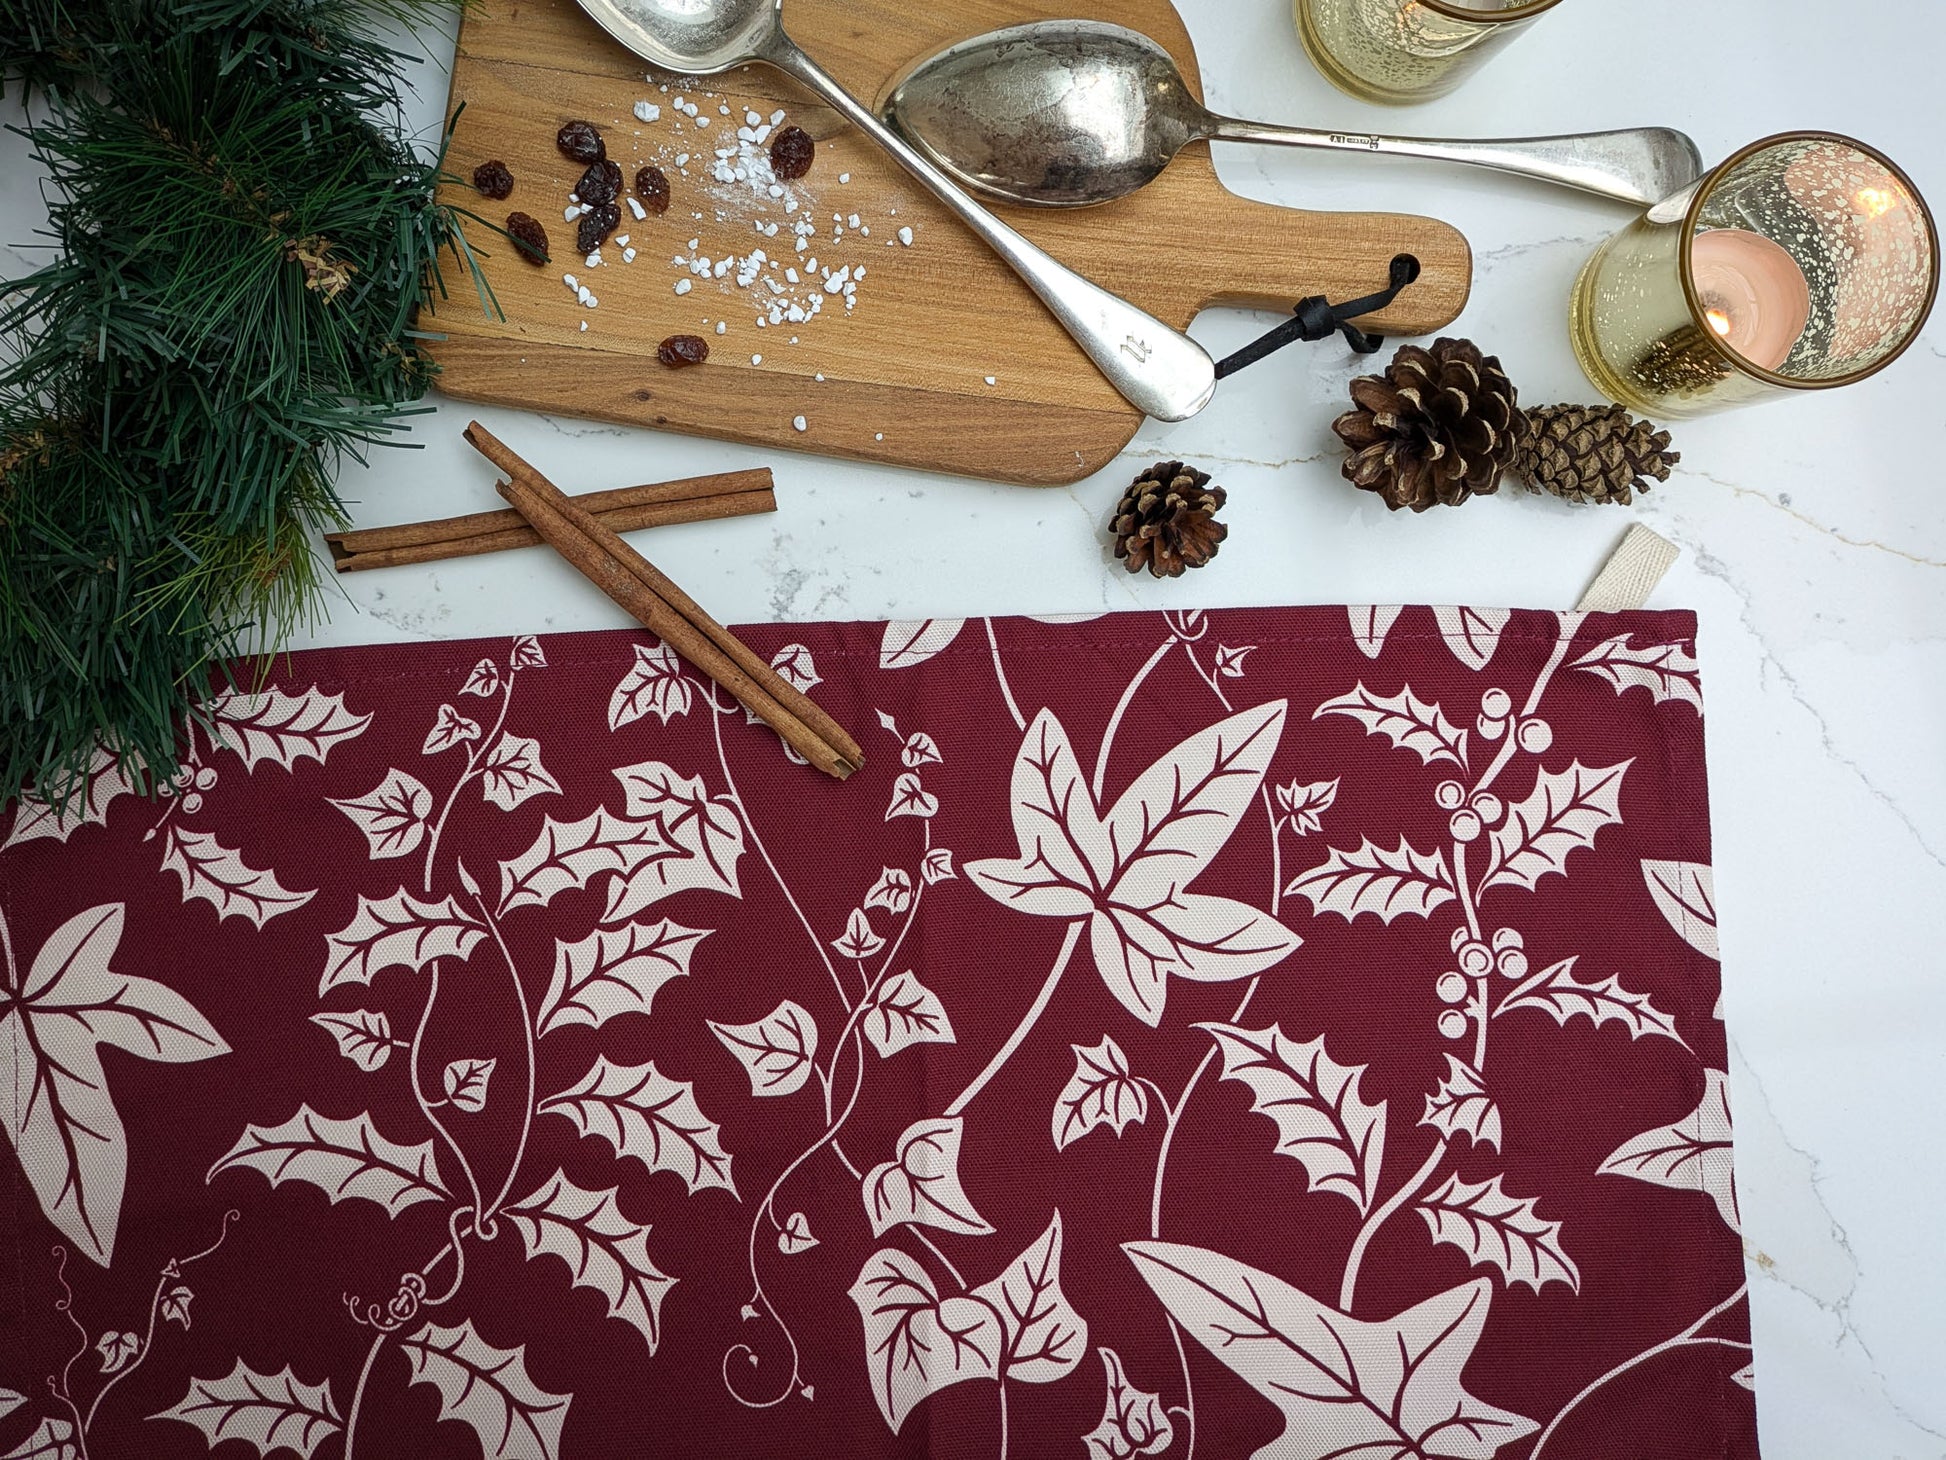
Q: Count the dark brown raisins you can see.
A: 8